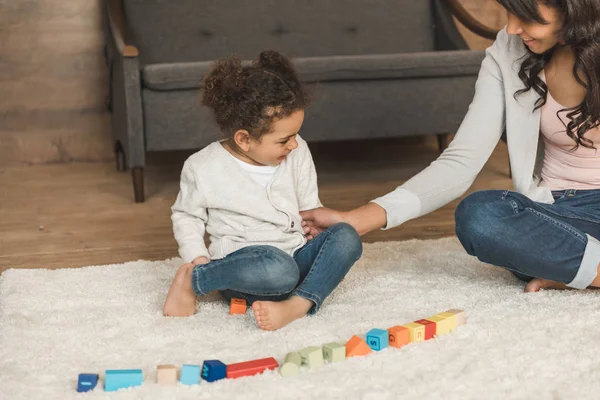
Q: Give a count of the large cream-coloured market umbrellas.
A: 0